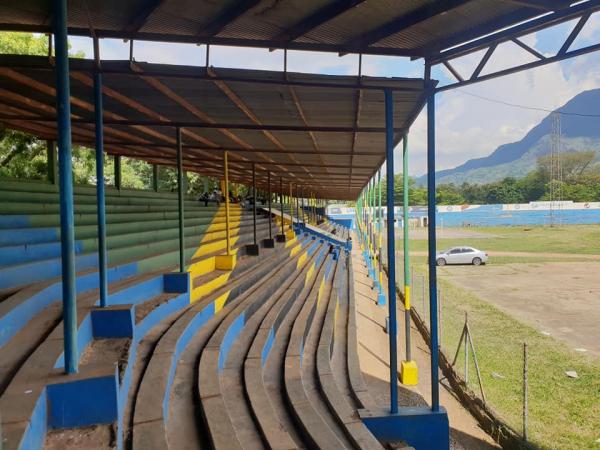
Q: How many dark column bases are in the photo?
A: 3